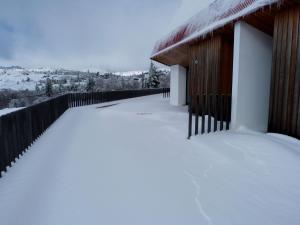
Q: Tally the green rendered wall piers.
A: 0